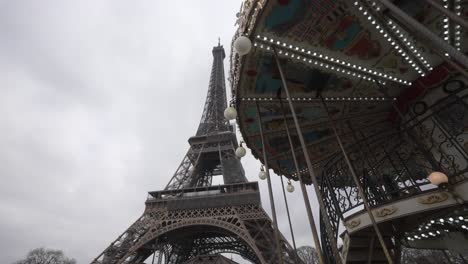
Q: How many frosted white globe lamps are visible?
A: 5